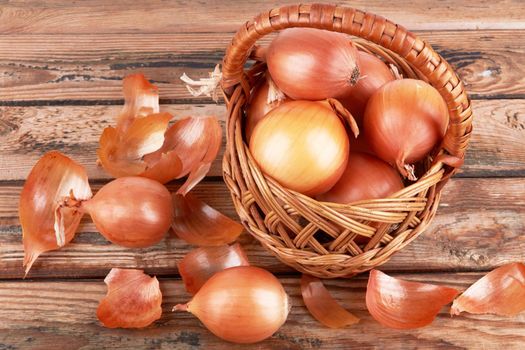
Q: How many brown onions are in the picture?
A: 8